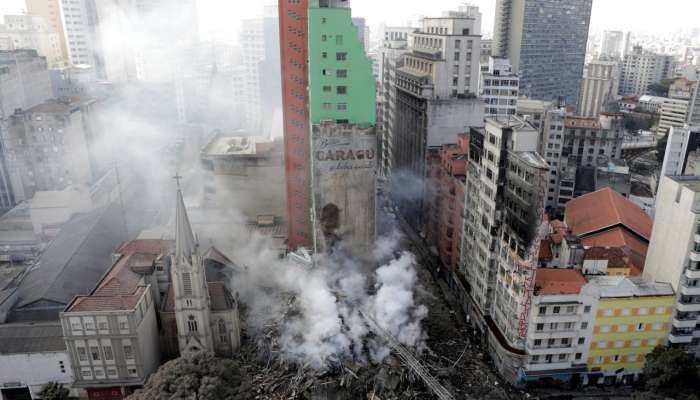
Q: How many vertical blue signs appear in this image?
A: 0